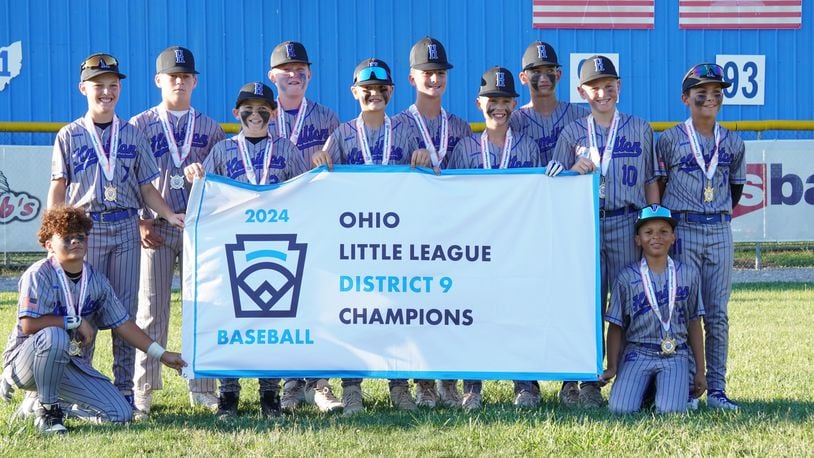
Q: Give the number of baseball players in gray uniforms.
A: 12